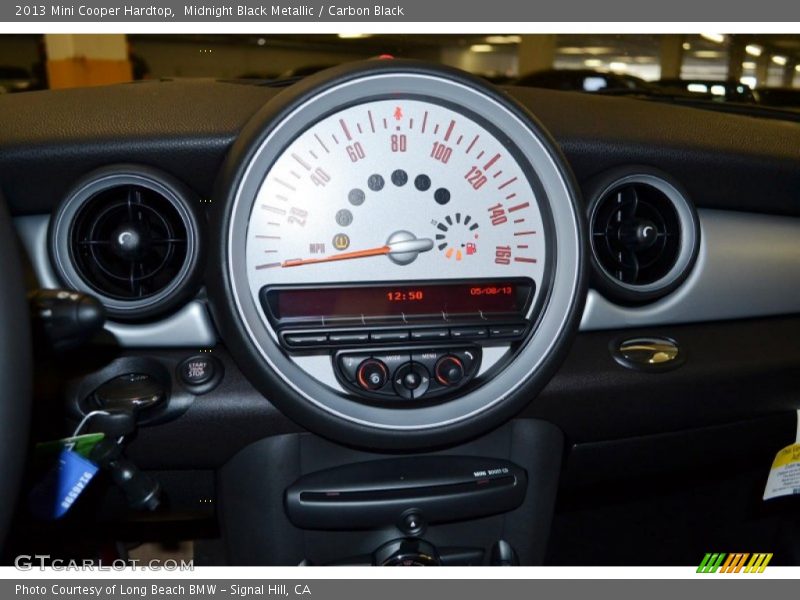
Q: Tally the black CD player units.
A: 1